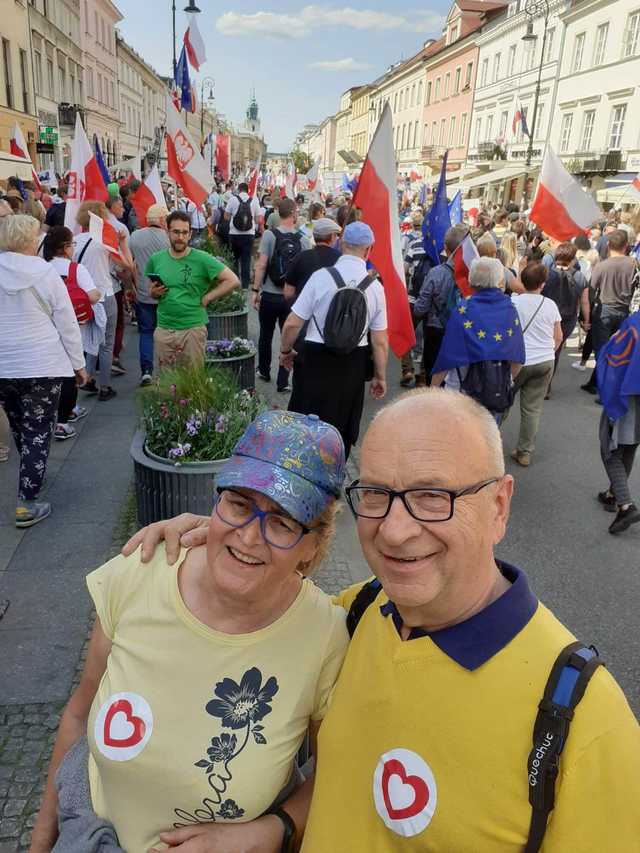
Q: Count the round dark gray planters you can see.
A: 3